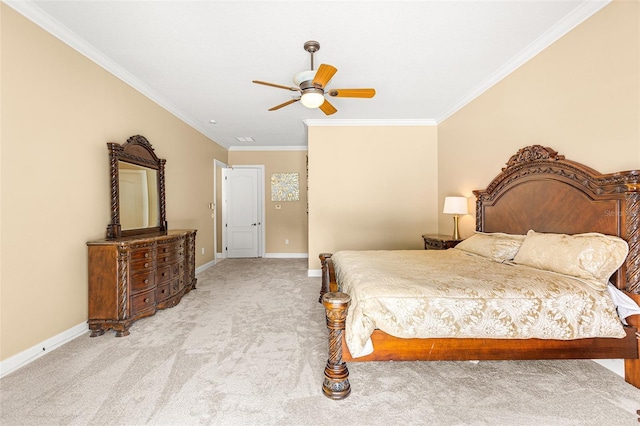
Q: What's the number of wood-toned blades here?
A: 5